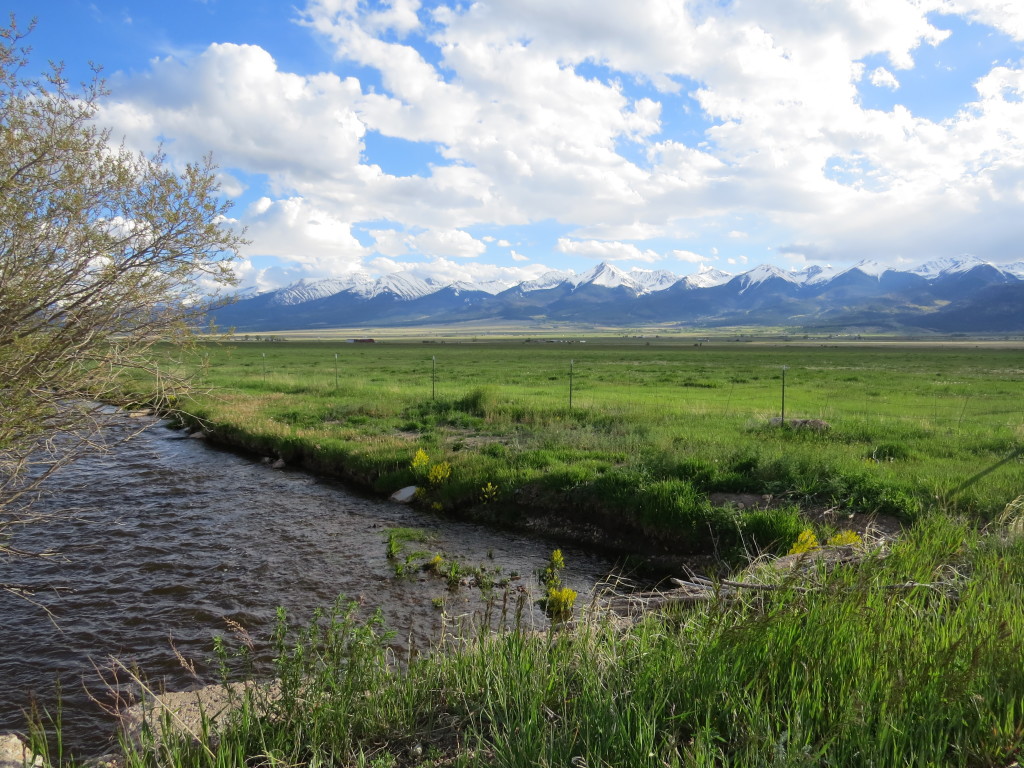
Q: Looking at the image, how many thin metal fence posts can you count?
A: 5